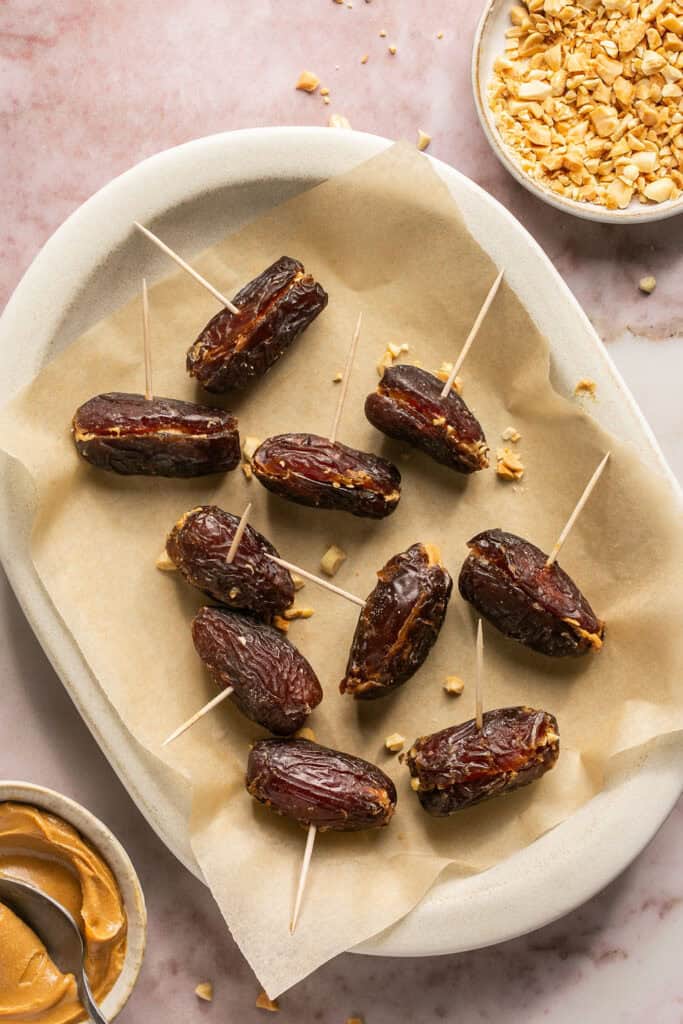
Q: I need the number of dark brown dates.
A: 10